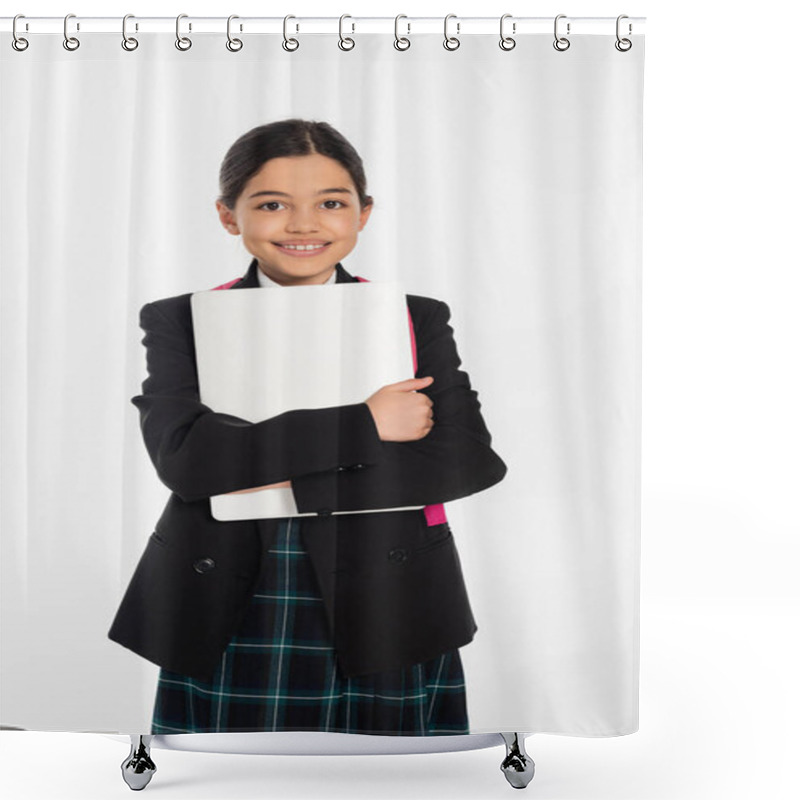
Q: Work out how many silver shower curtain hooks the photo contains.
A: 12